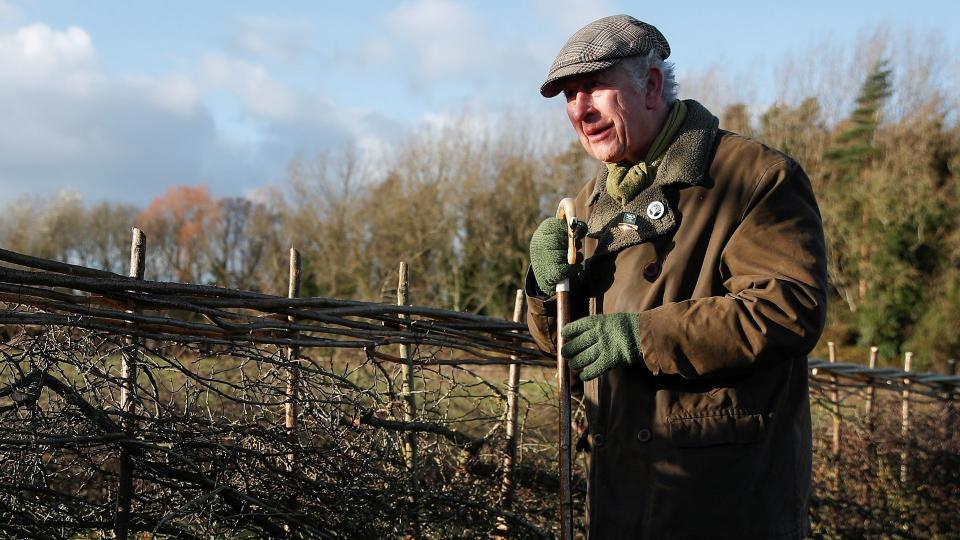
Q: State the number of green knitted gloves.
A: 2